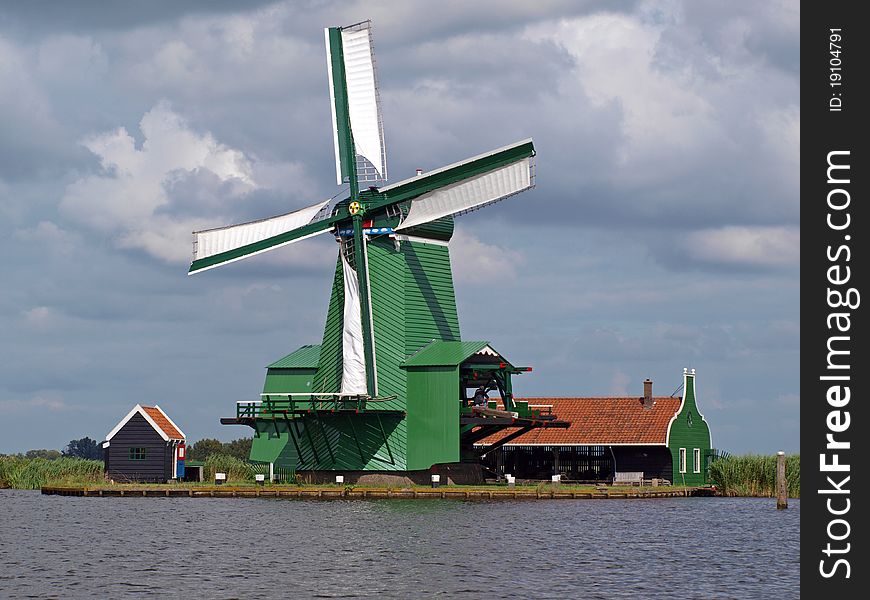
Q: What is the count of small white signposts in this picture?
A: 6